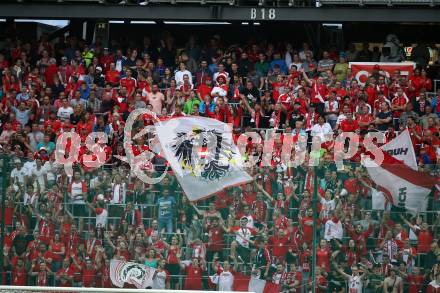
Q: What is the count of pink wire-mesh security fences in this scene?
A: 0